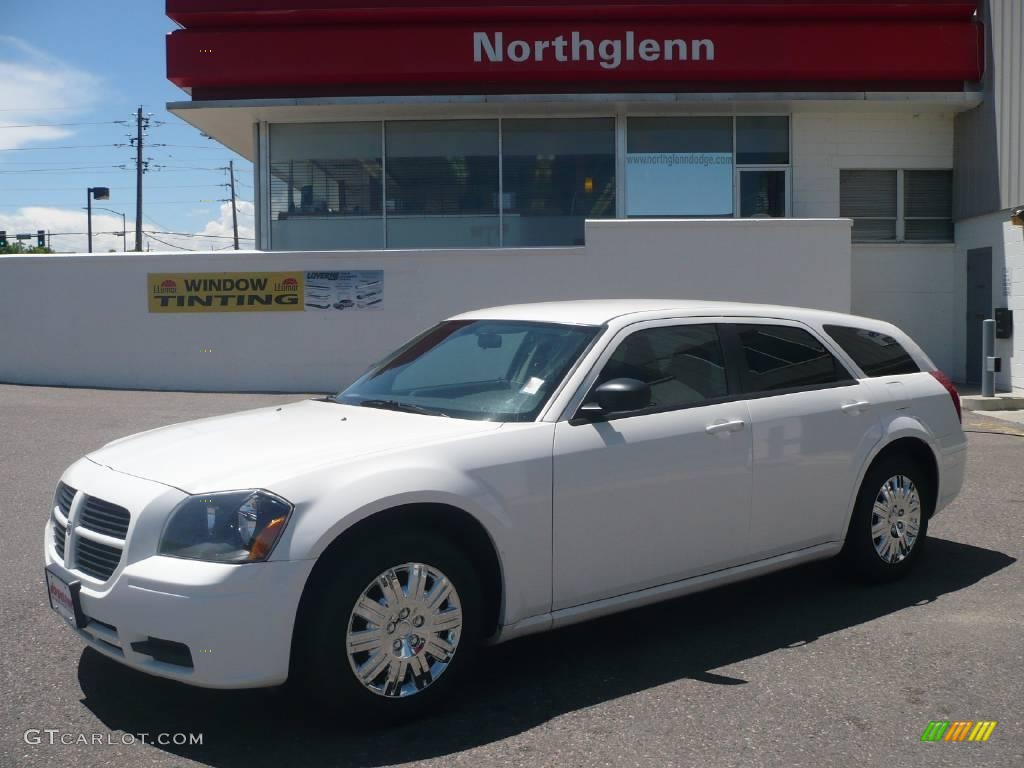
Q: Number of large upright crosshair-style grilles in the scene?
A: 1